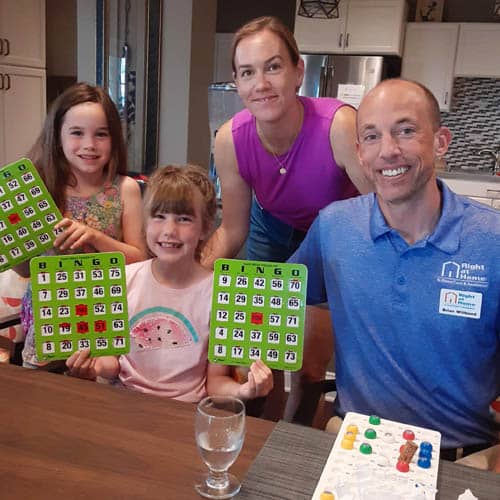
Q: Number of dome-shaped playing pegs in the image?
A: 13